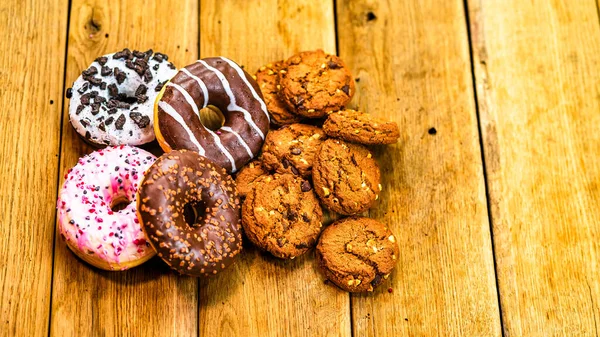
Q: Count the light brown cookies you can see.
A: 8